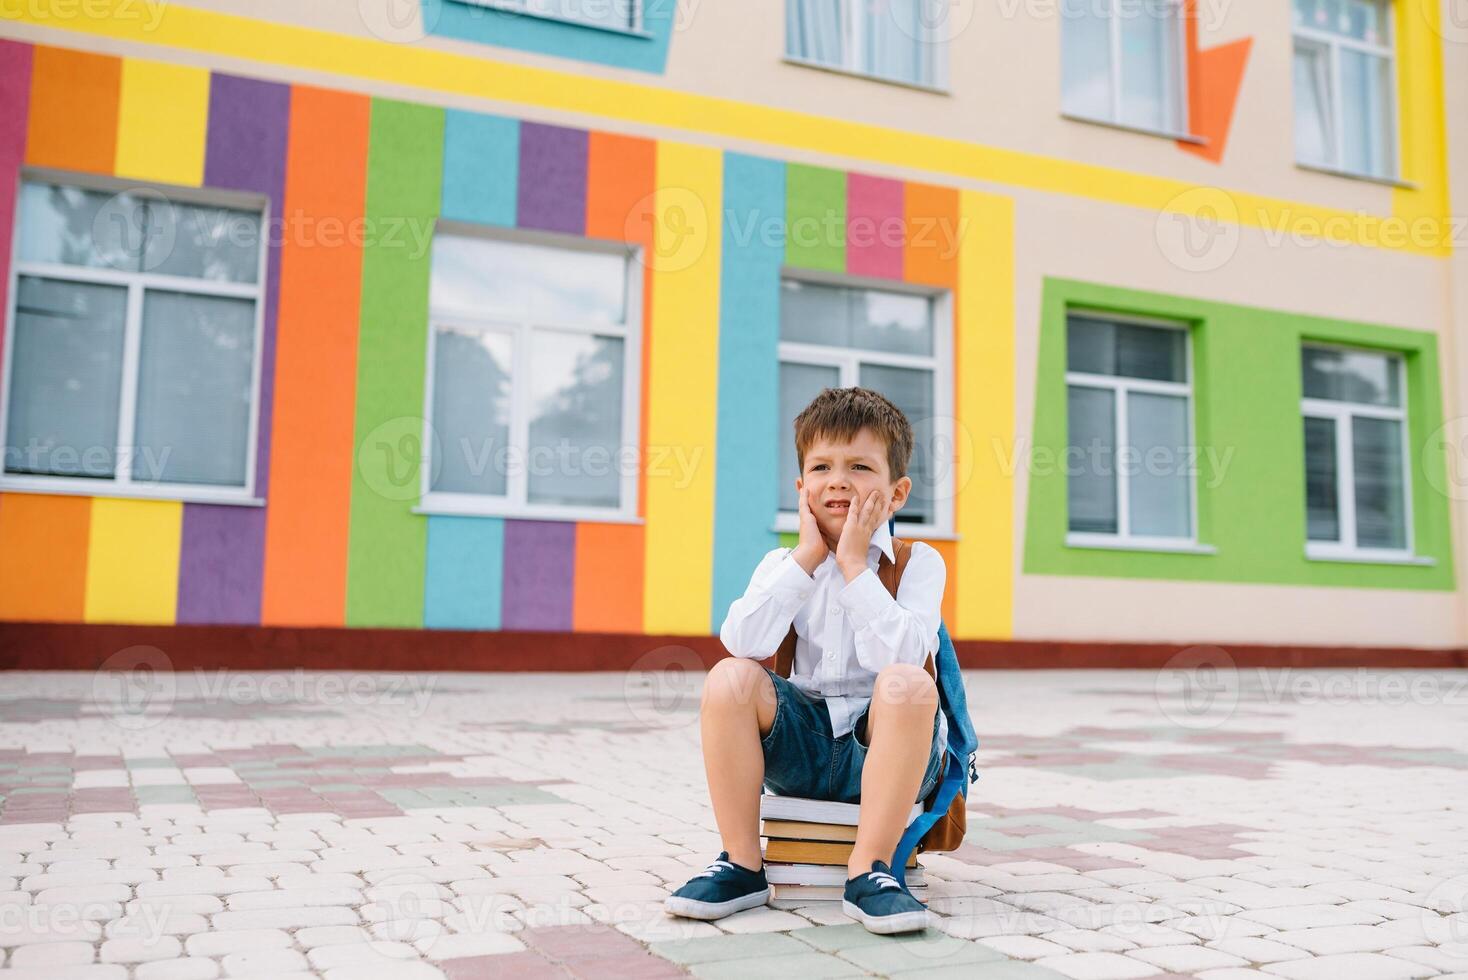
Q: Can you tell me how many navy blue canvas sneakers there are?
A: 2